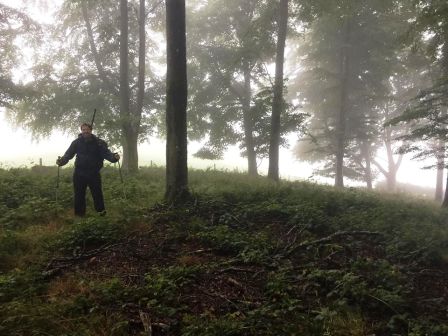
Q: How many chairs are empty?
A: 0